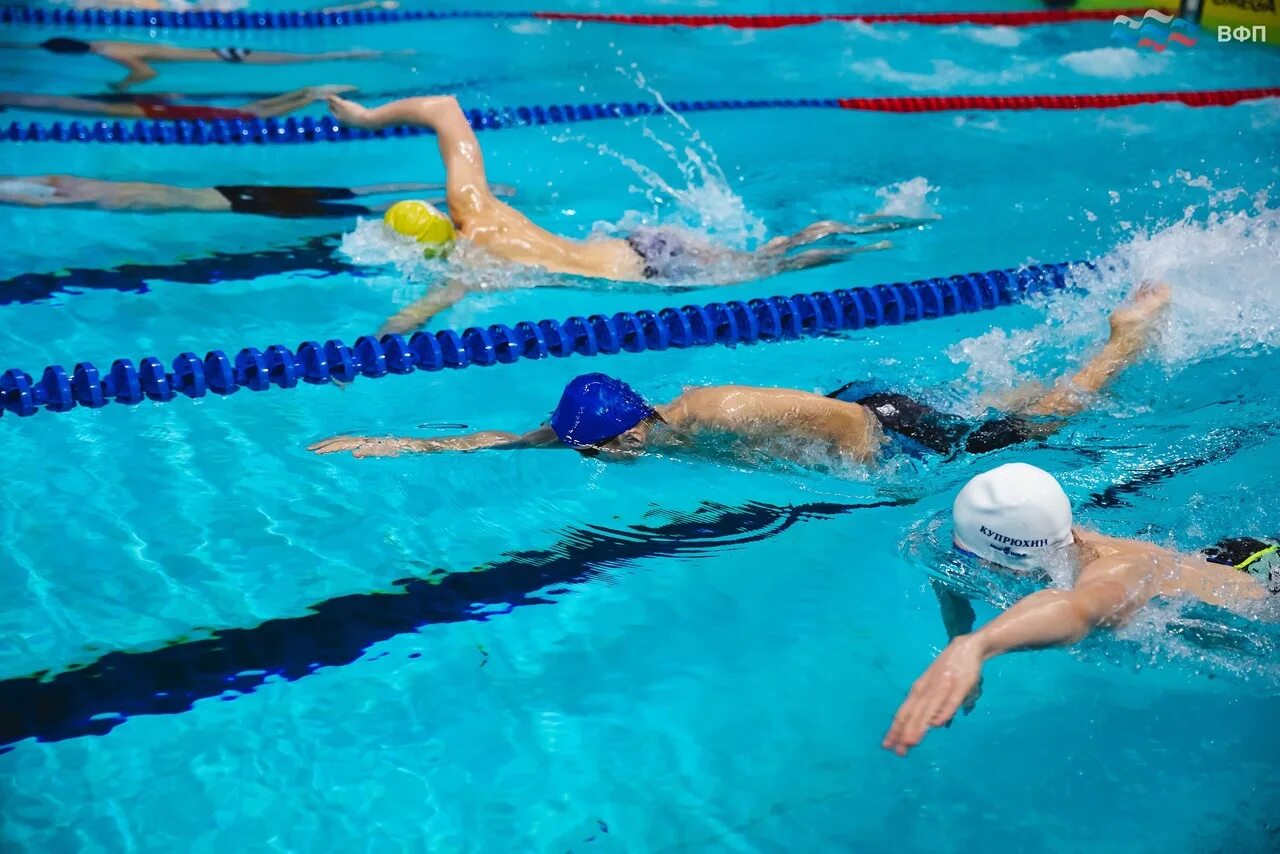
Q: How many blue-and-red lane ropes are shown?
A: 2